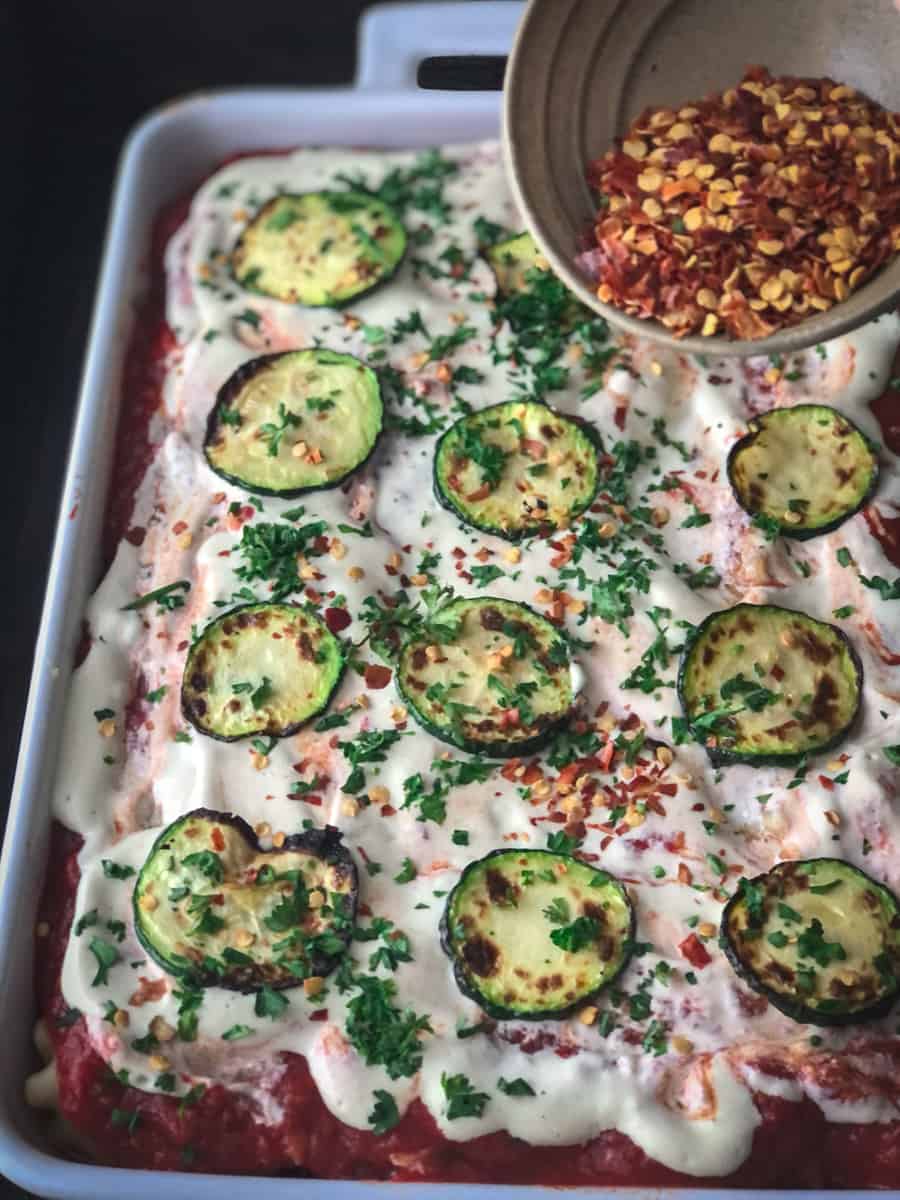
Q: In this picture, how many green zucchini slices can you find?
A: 11